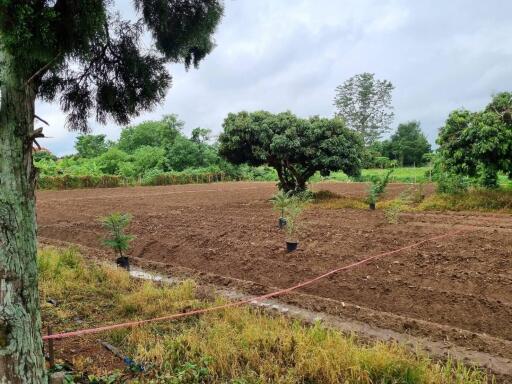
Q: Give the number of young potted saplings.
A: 4